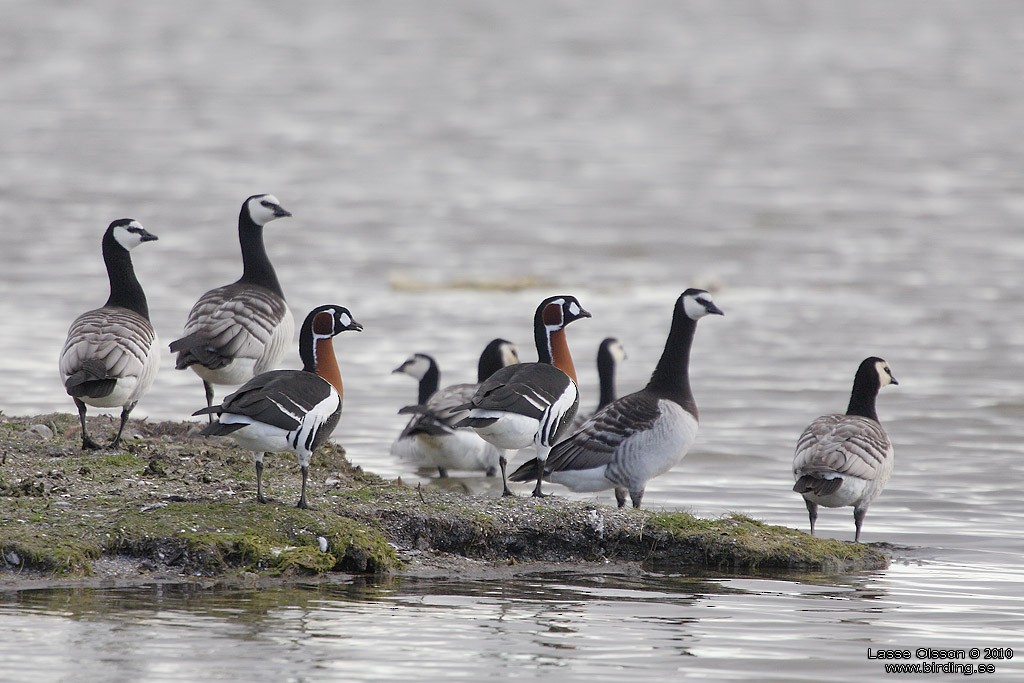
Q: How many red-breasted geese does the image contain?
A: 2